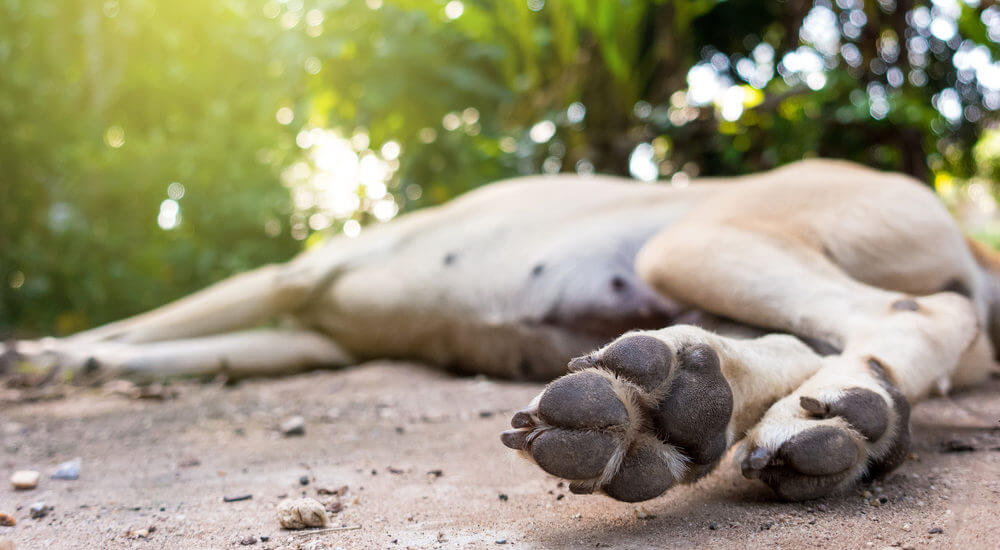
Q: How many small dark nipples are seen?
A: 3